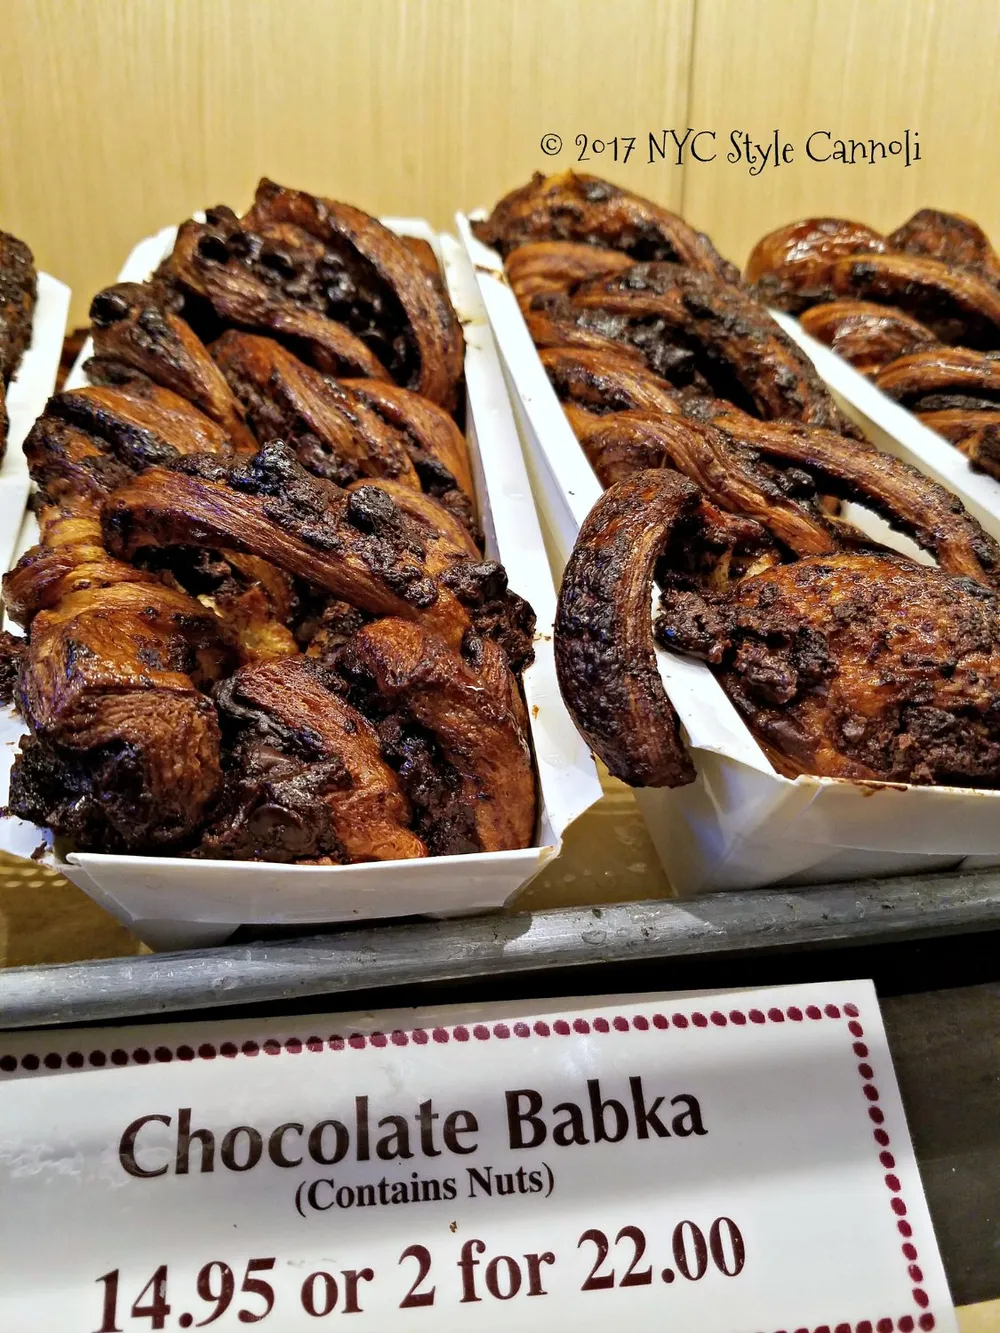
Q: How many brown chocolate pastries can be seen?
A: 4